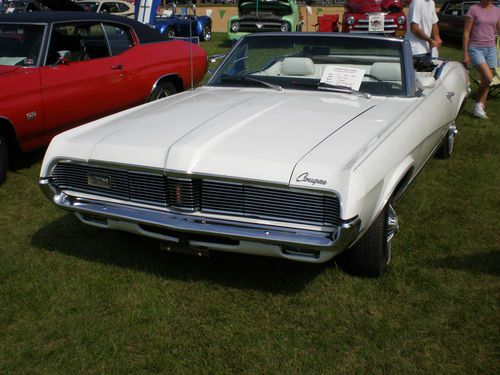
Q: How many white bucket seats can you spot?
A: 2